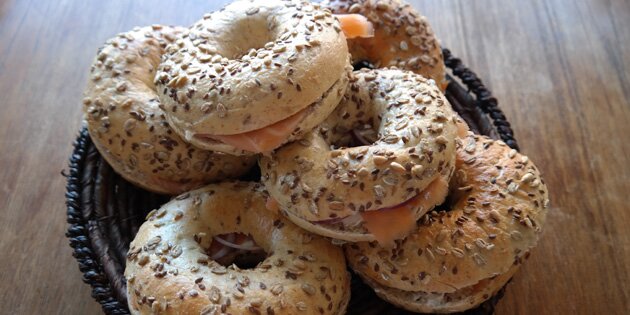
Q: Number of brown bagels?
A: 6